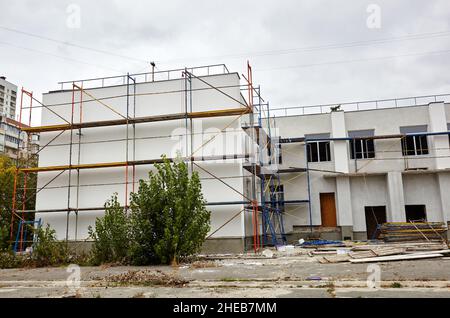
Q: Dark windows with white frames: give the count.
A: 3